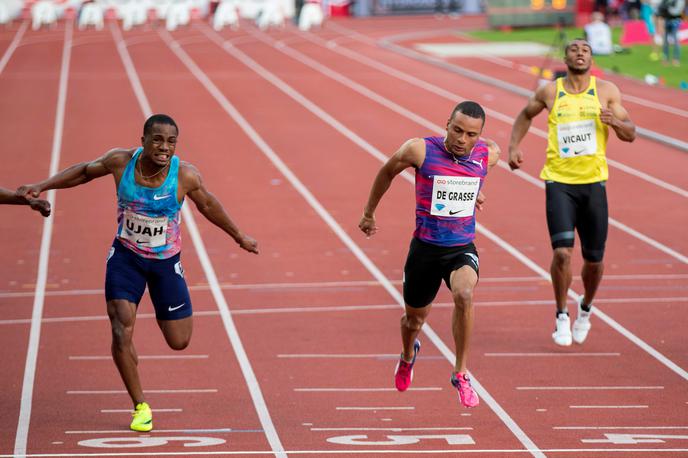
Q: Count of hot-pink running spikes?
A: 2